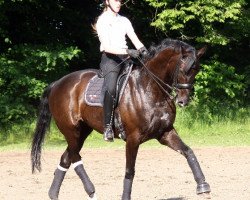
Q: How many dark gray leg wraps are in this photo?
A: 4